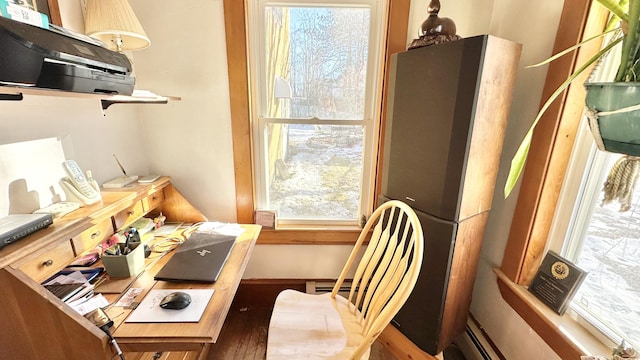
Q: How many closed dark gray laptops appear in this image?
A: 1